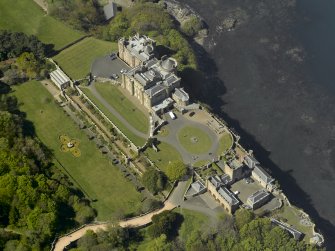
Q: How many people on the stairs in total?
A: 0